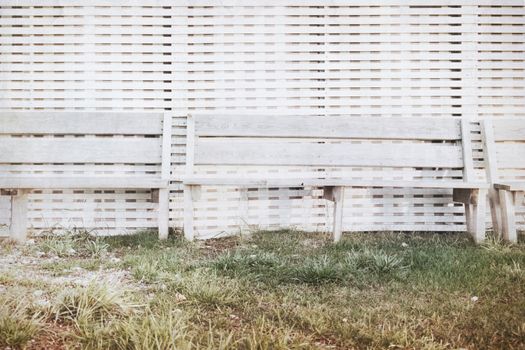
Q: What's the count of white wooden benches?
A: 3